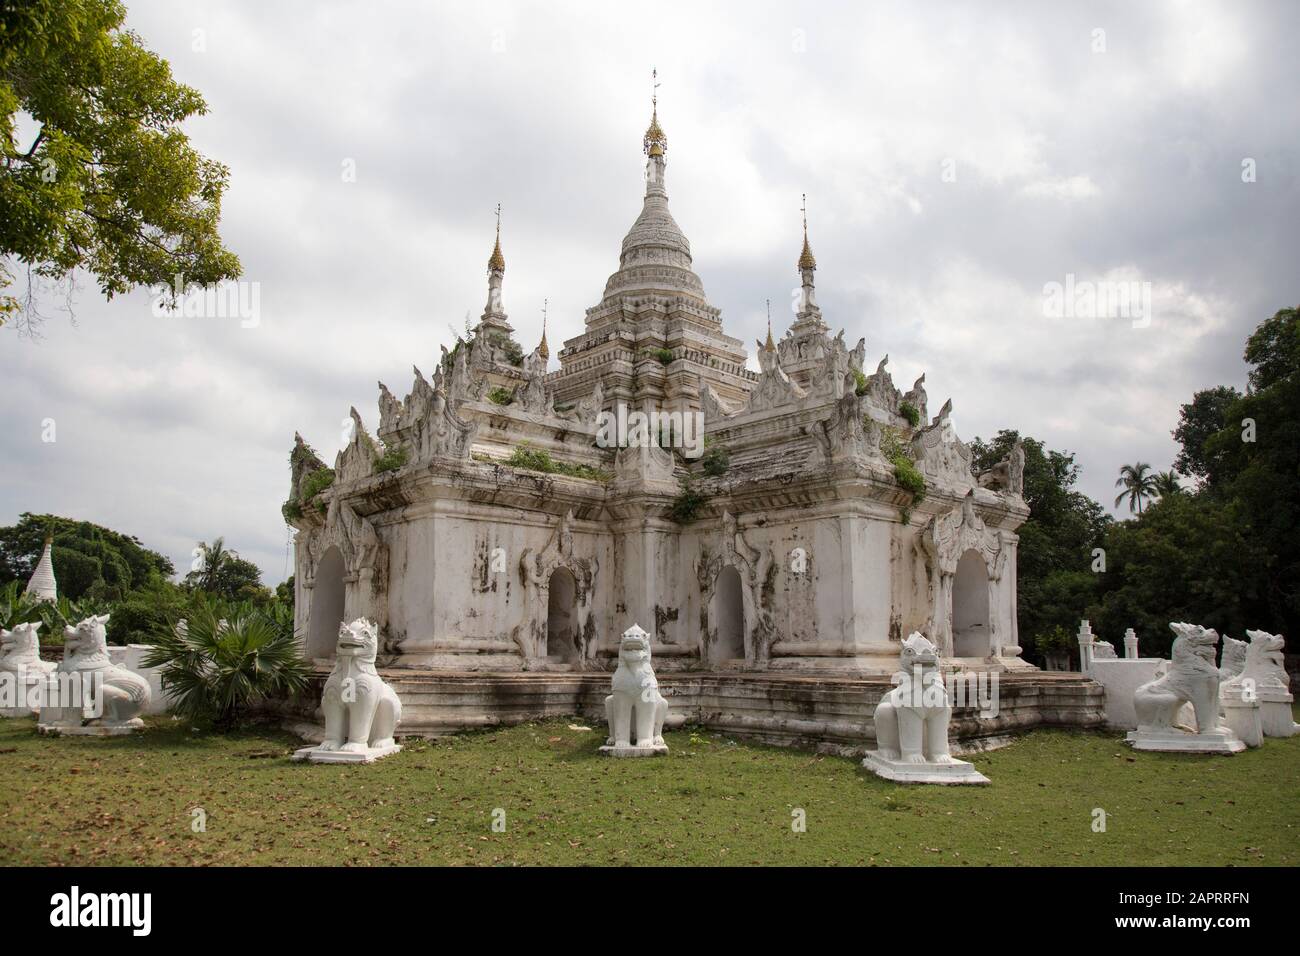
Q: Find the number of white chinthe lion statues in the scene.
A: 8